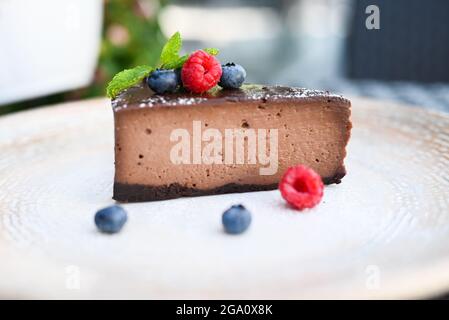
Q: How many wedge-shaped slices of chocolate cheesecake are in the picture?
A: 1